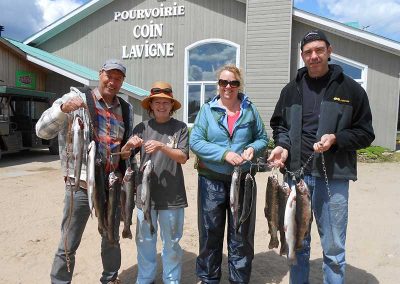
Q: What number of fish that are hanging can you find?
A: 12